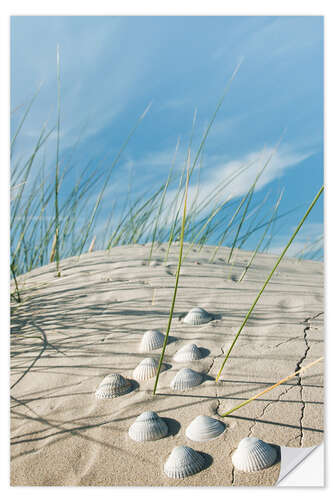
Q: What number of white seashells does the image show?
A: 10